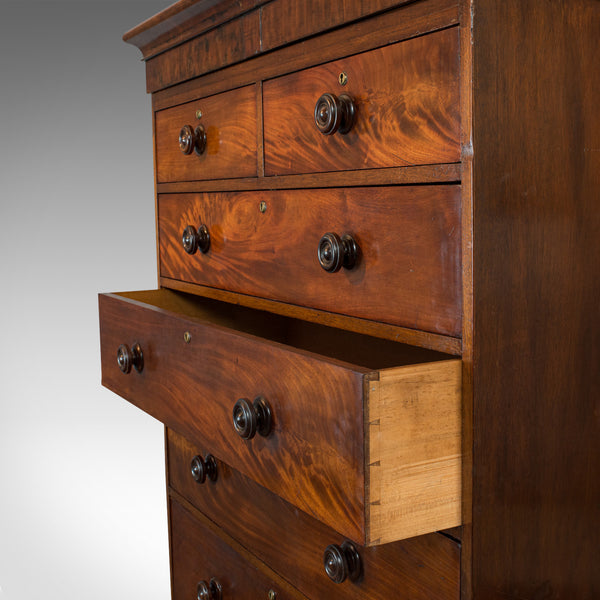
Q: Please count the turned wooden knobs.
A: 9